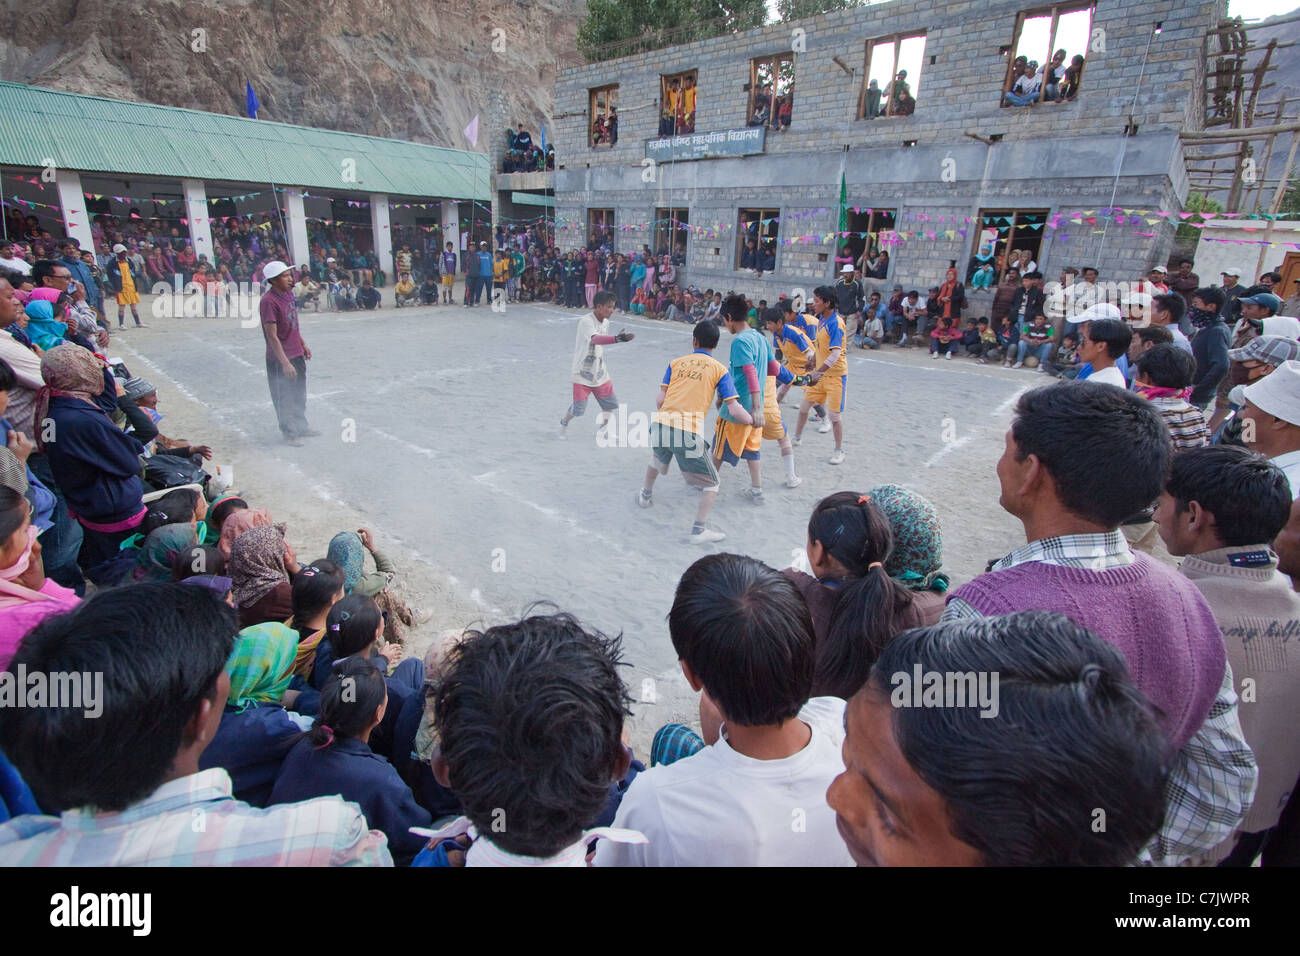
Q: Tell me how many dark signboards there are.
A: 1